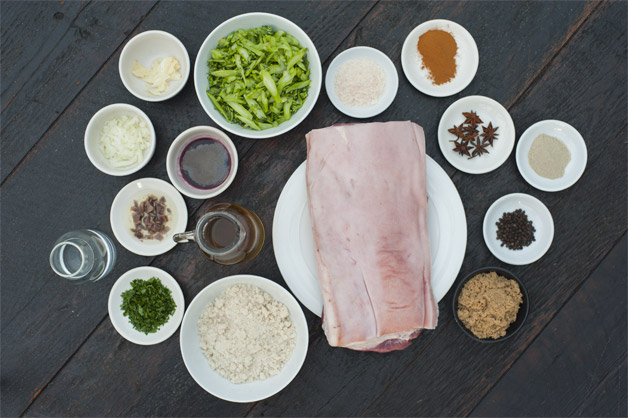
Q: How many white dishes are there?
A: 13